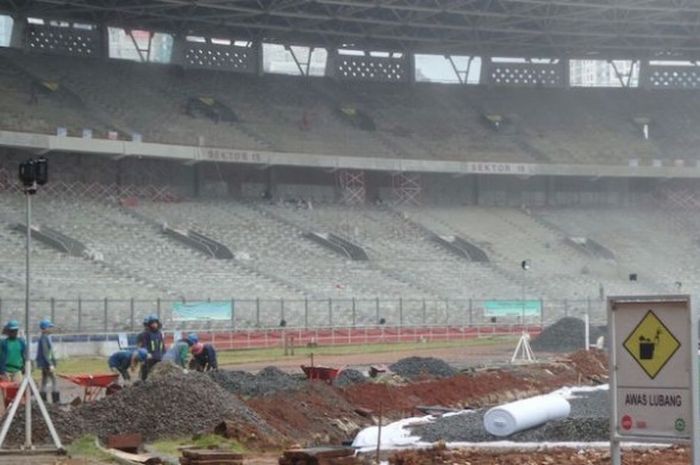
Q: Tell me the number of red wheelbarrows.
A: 3